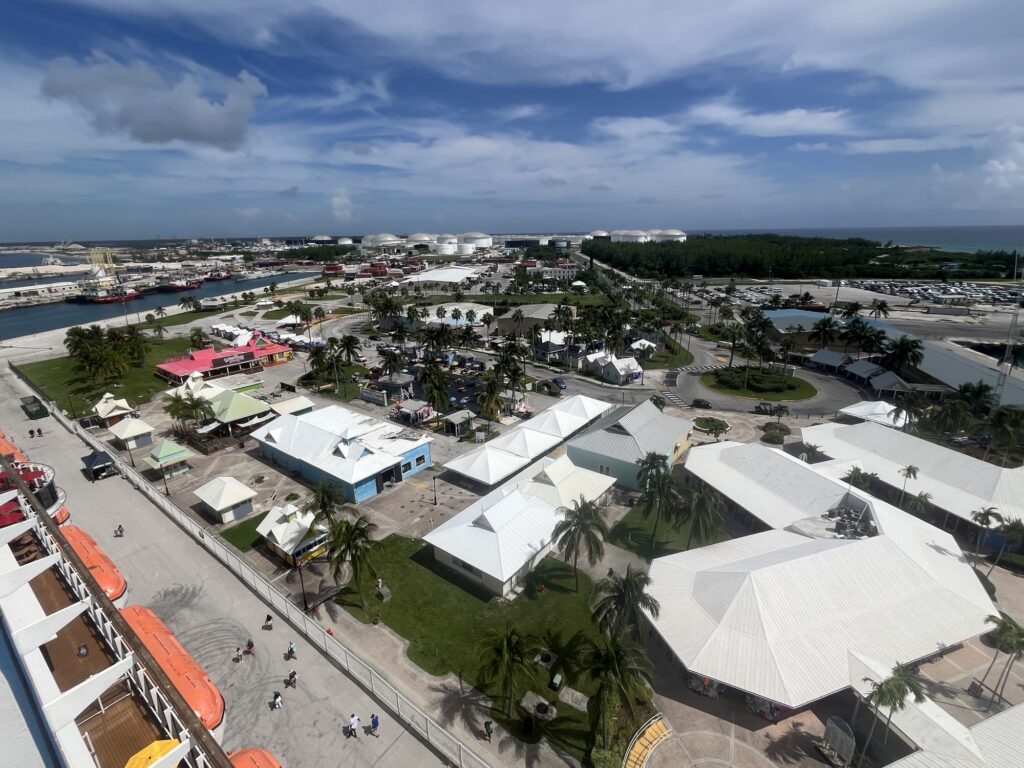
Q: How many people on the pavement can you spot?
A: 12